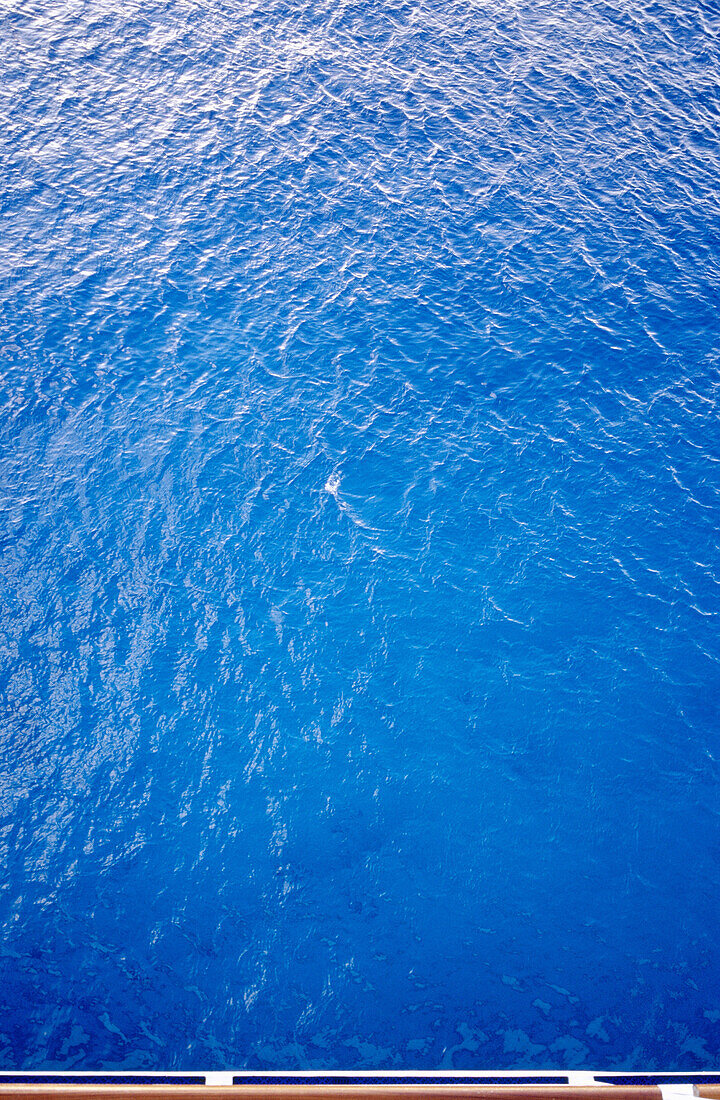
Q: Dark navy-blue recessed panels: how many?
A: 3